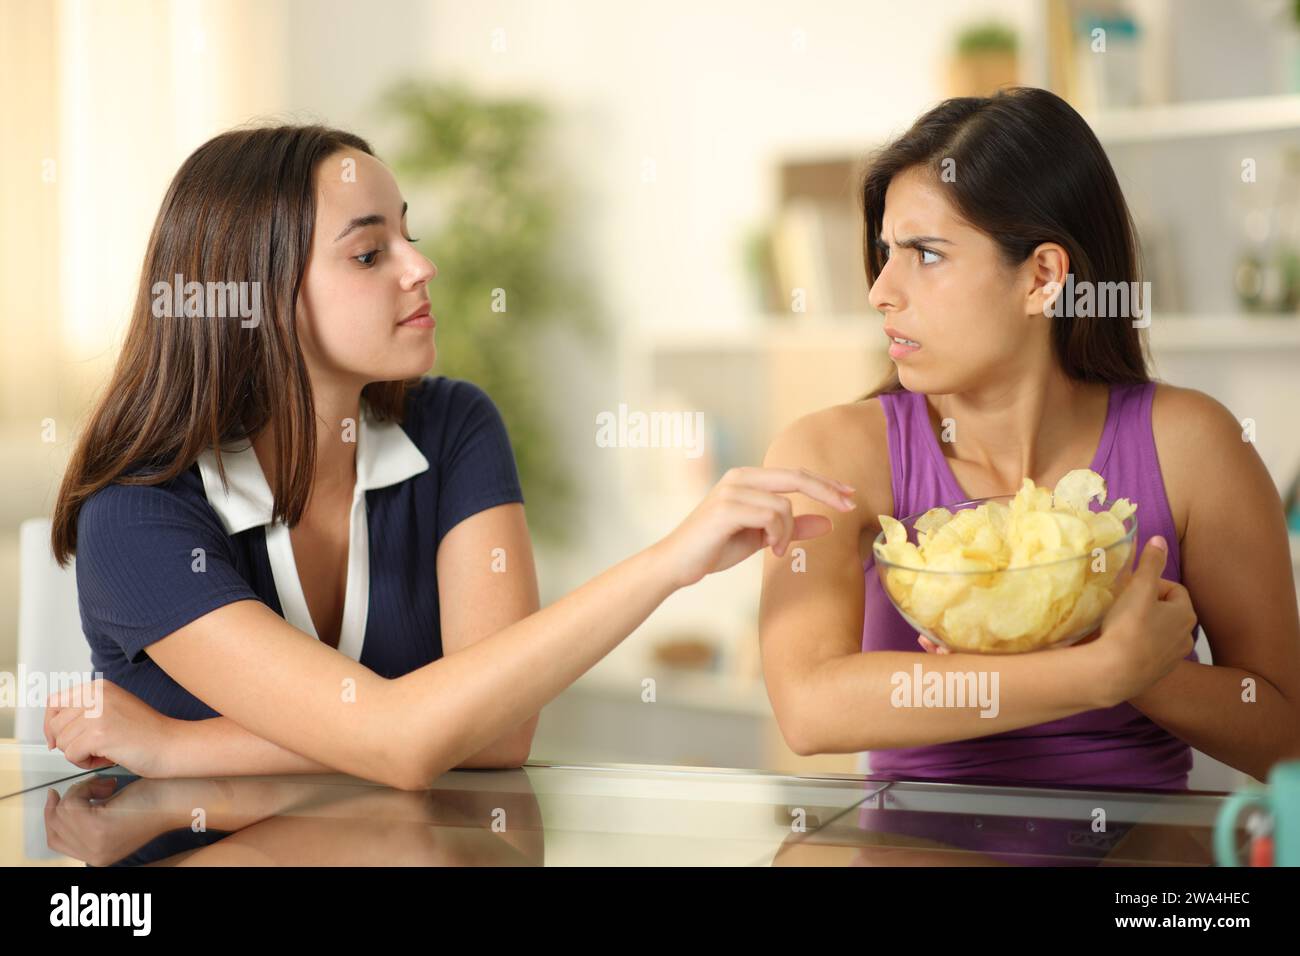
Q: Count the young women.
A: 2